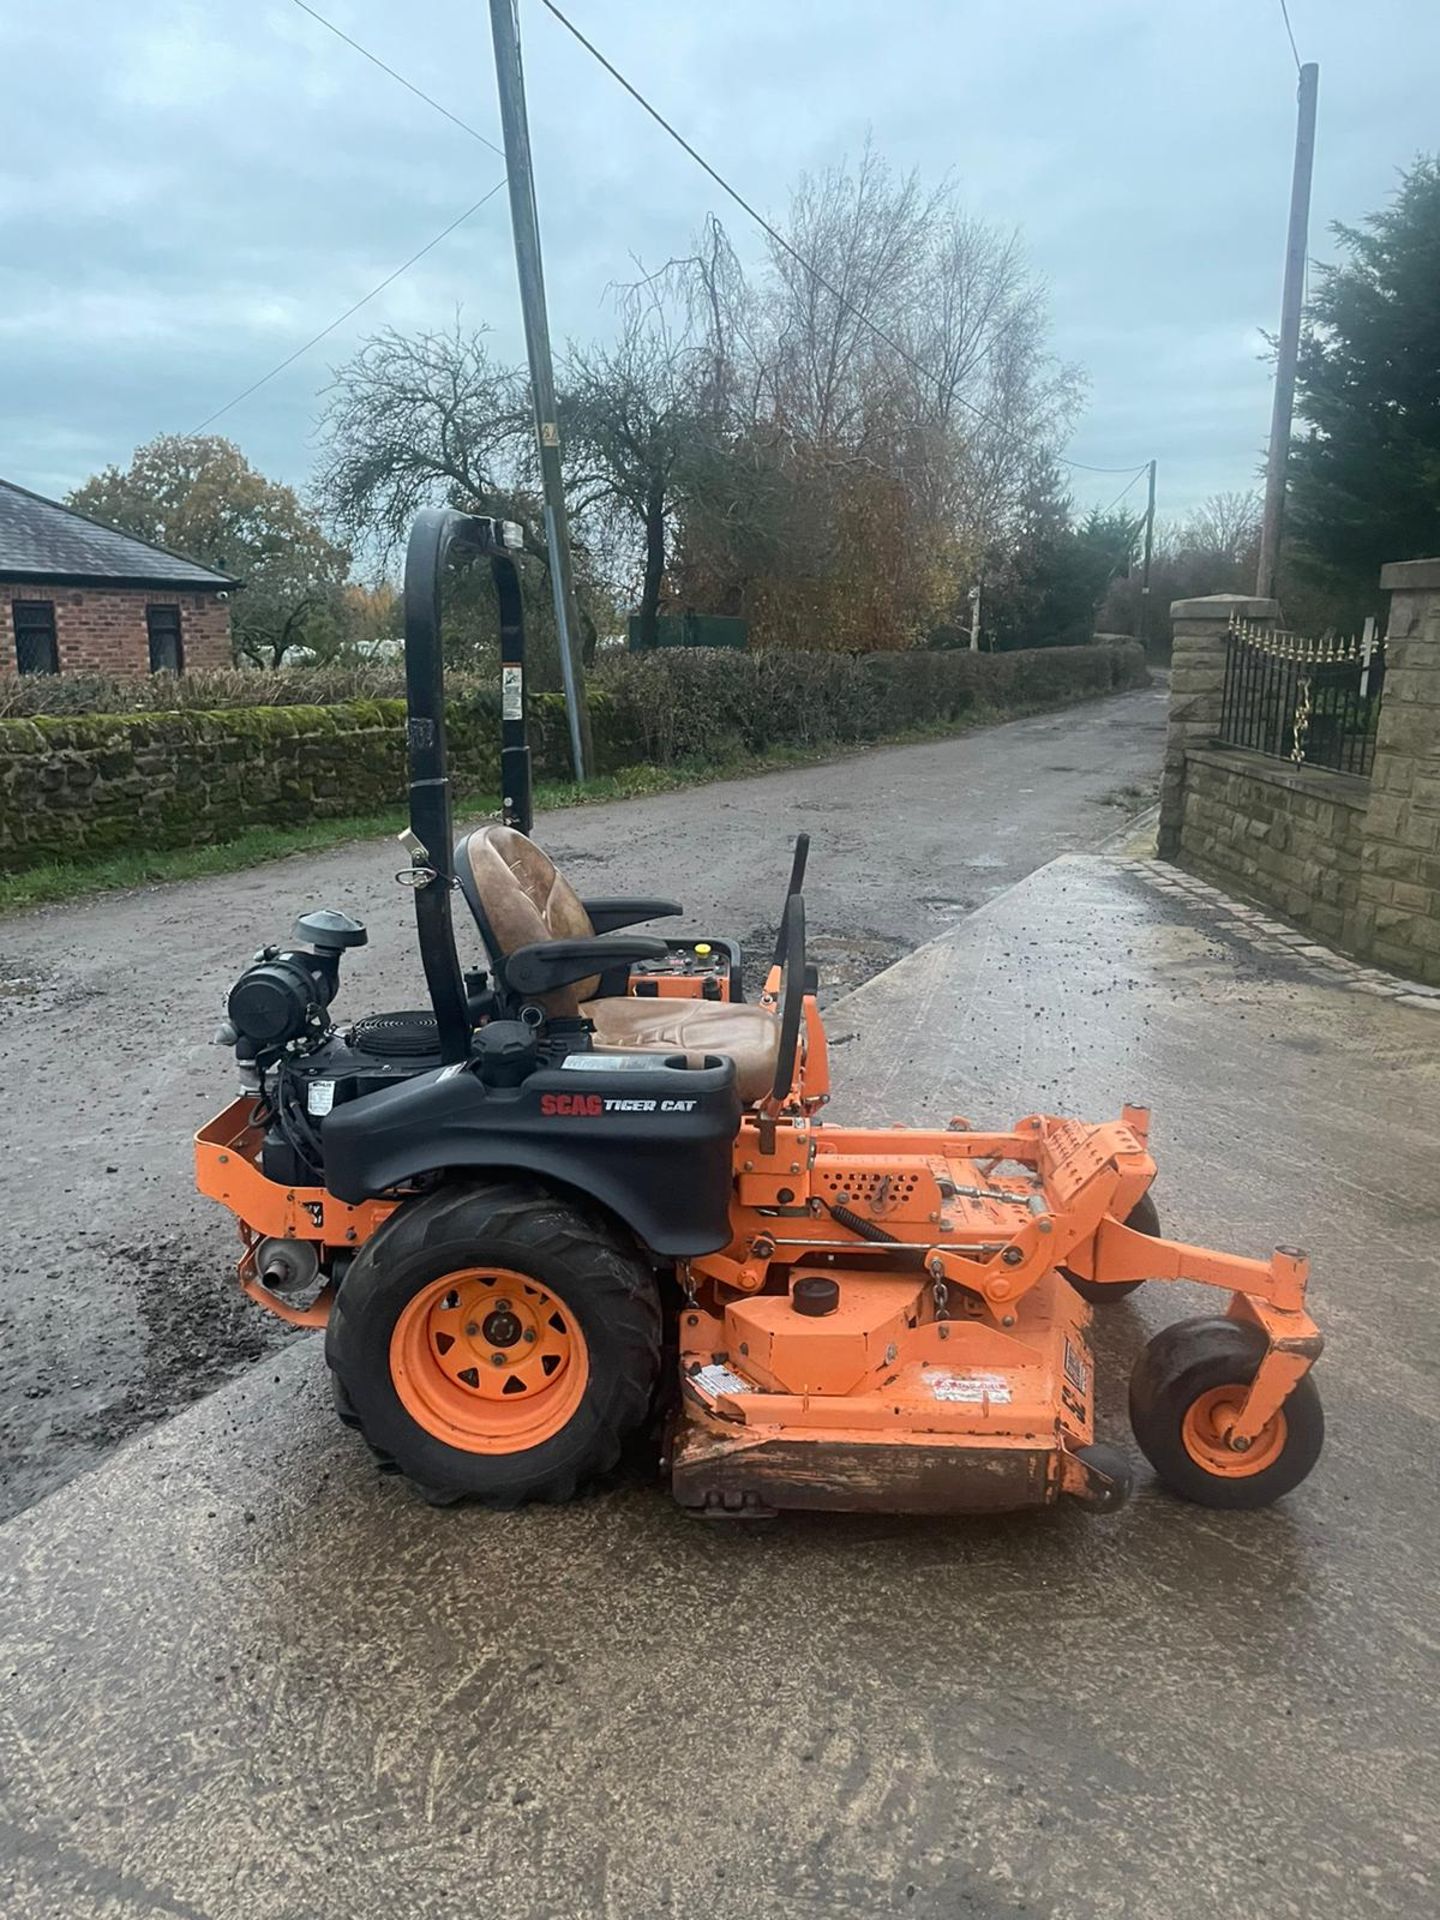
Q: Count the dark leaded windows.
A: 2